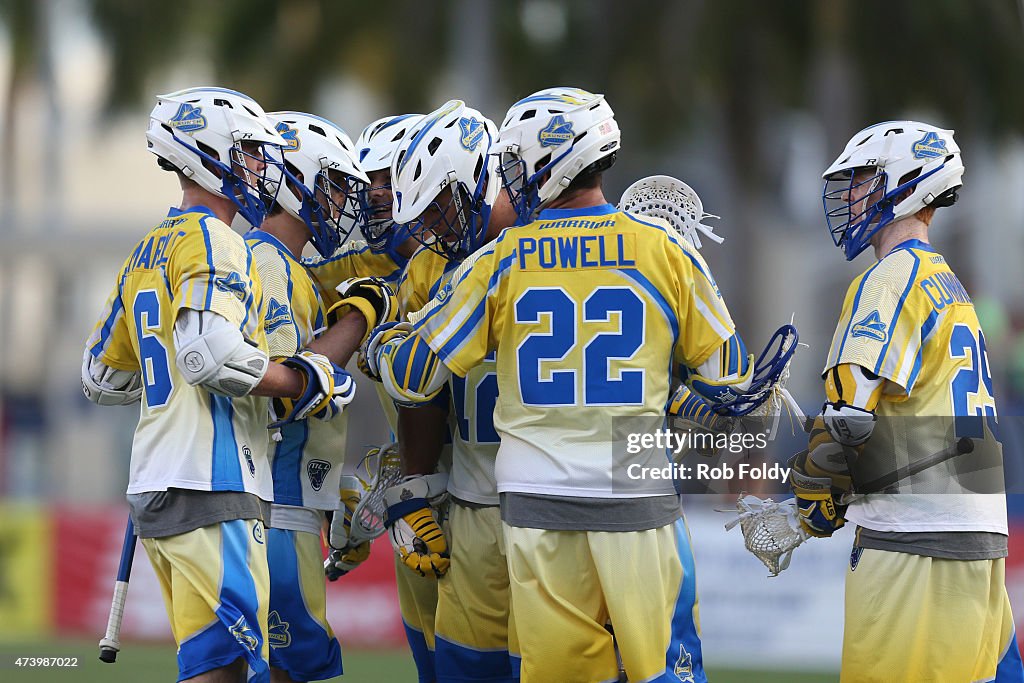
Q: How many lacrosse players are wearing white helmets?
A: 6